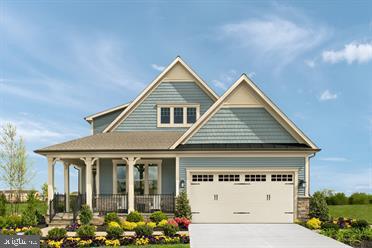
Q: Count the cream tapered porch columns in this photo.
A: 4